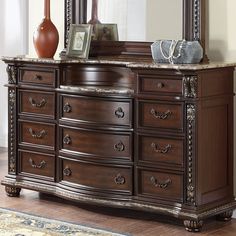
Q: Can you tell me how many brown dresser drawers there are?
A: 11